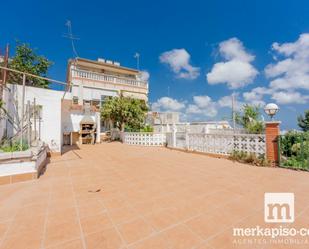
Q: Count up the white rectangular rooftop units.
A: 3